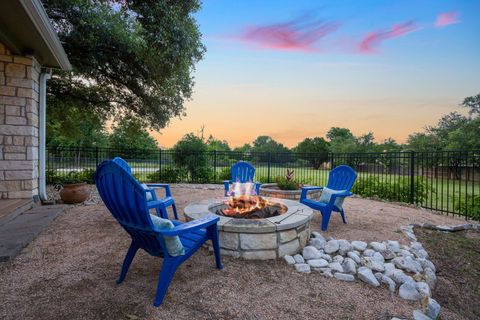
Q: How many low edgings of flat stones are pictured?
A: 1